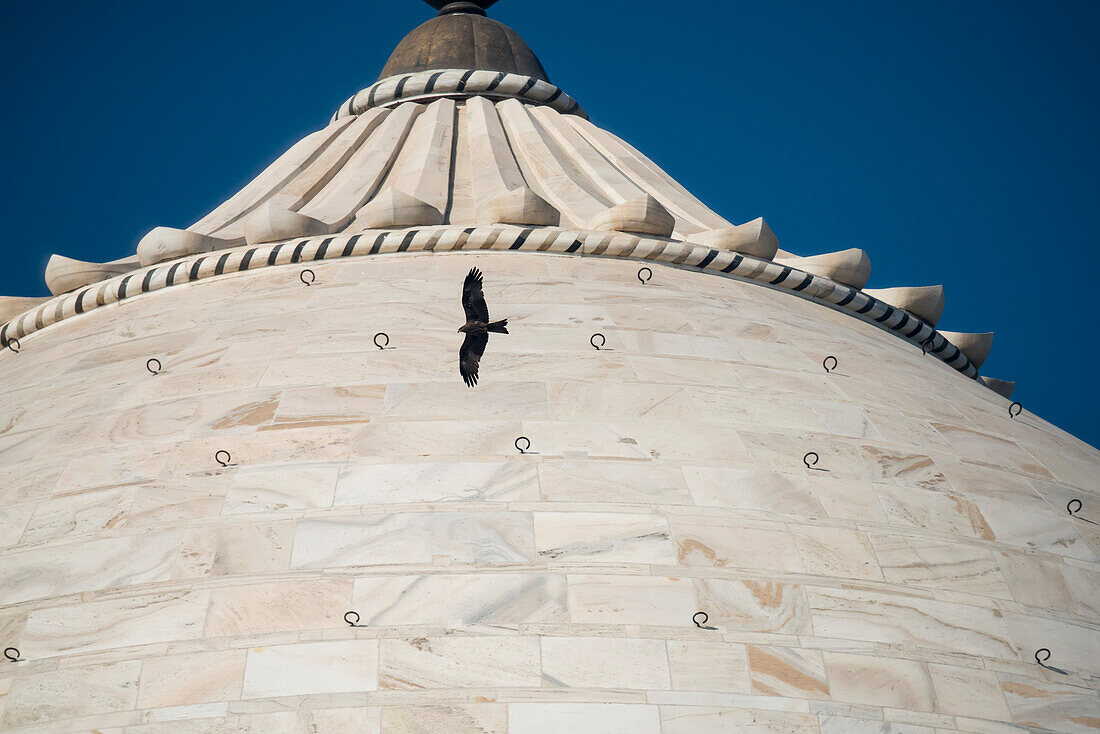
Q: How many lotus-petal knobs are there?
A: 12